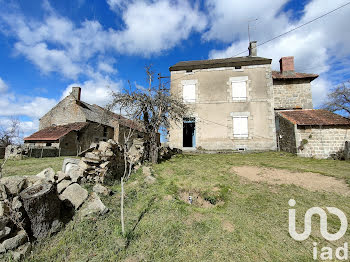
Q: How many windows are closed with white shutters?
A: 3